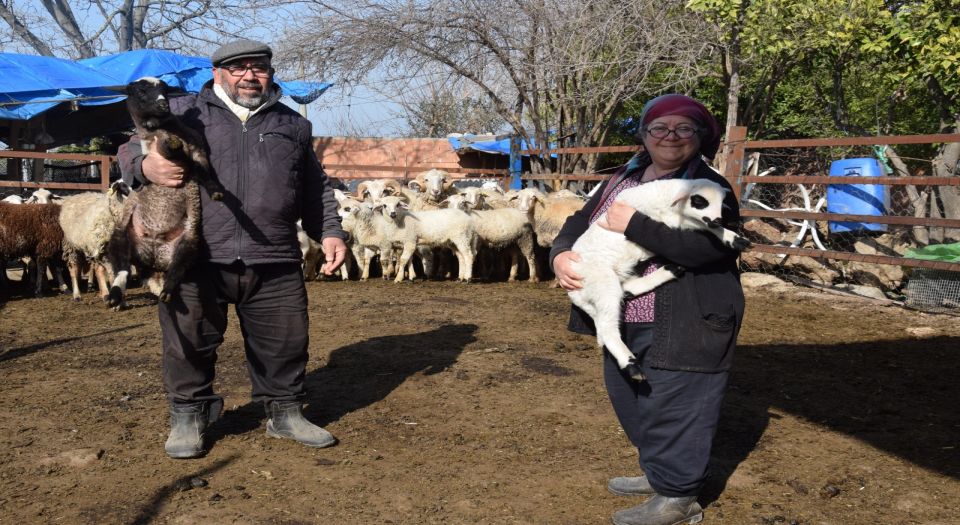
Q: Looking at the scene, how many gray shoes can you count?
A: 4